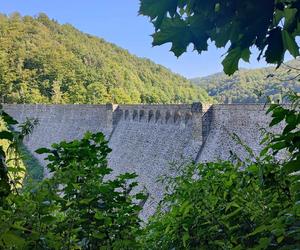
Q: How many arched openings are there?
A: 8